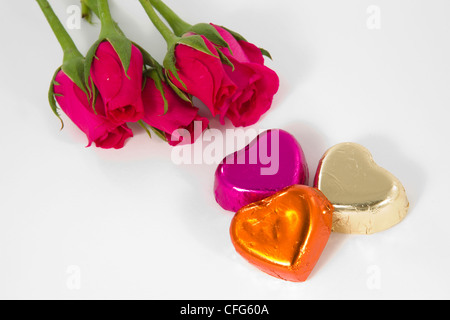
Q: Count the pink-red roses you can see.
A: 5